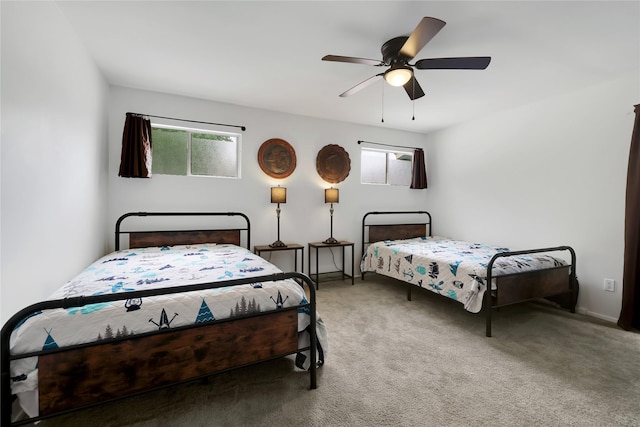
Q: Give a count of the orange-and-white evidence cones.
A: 0